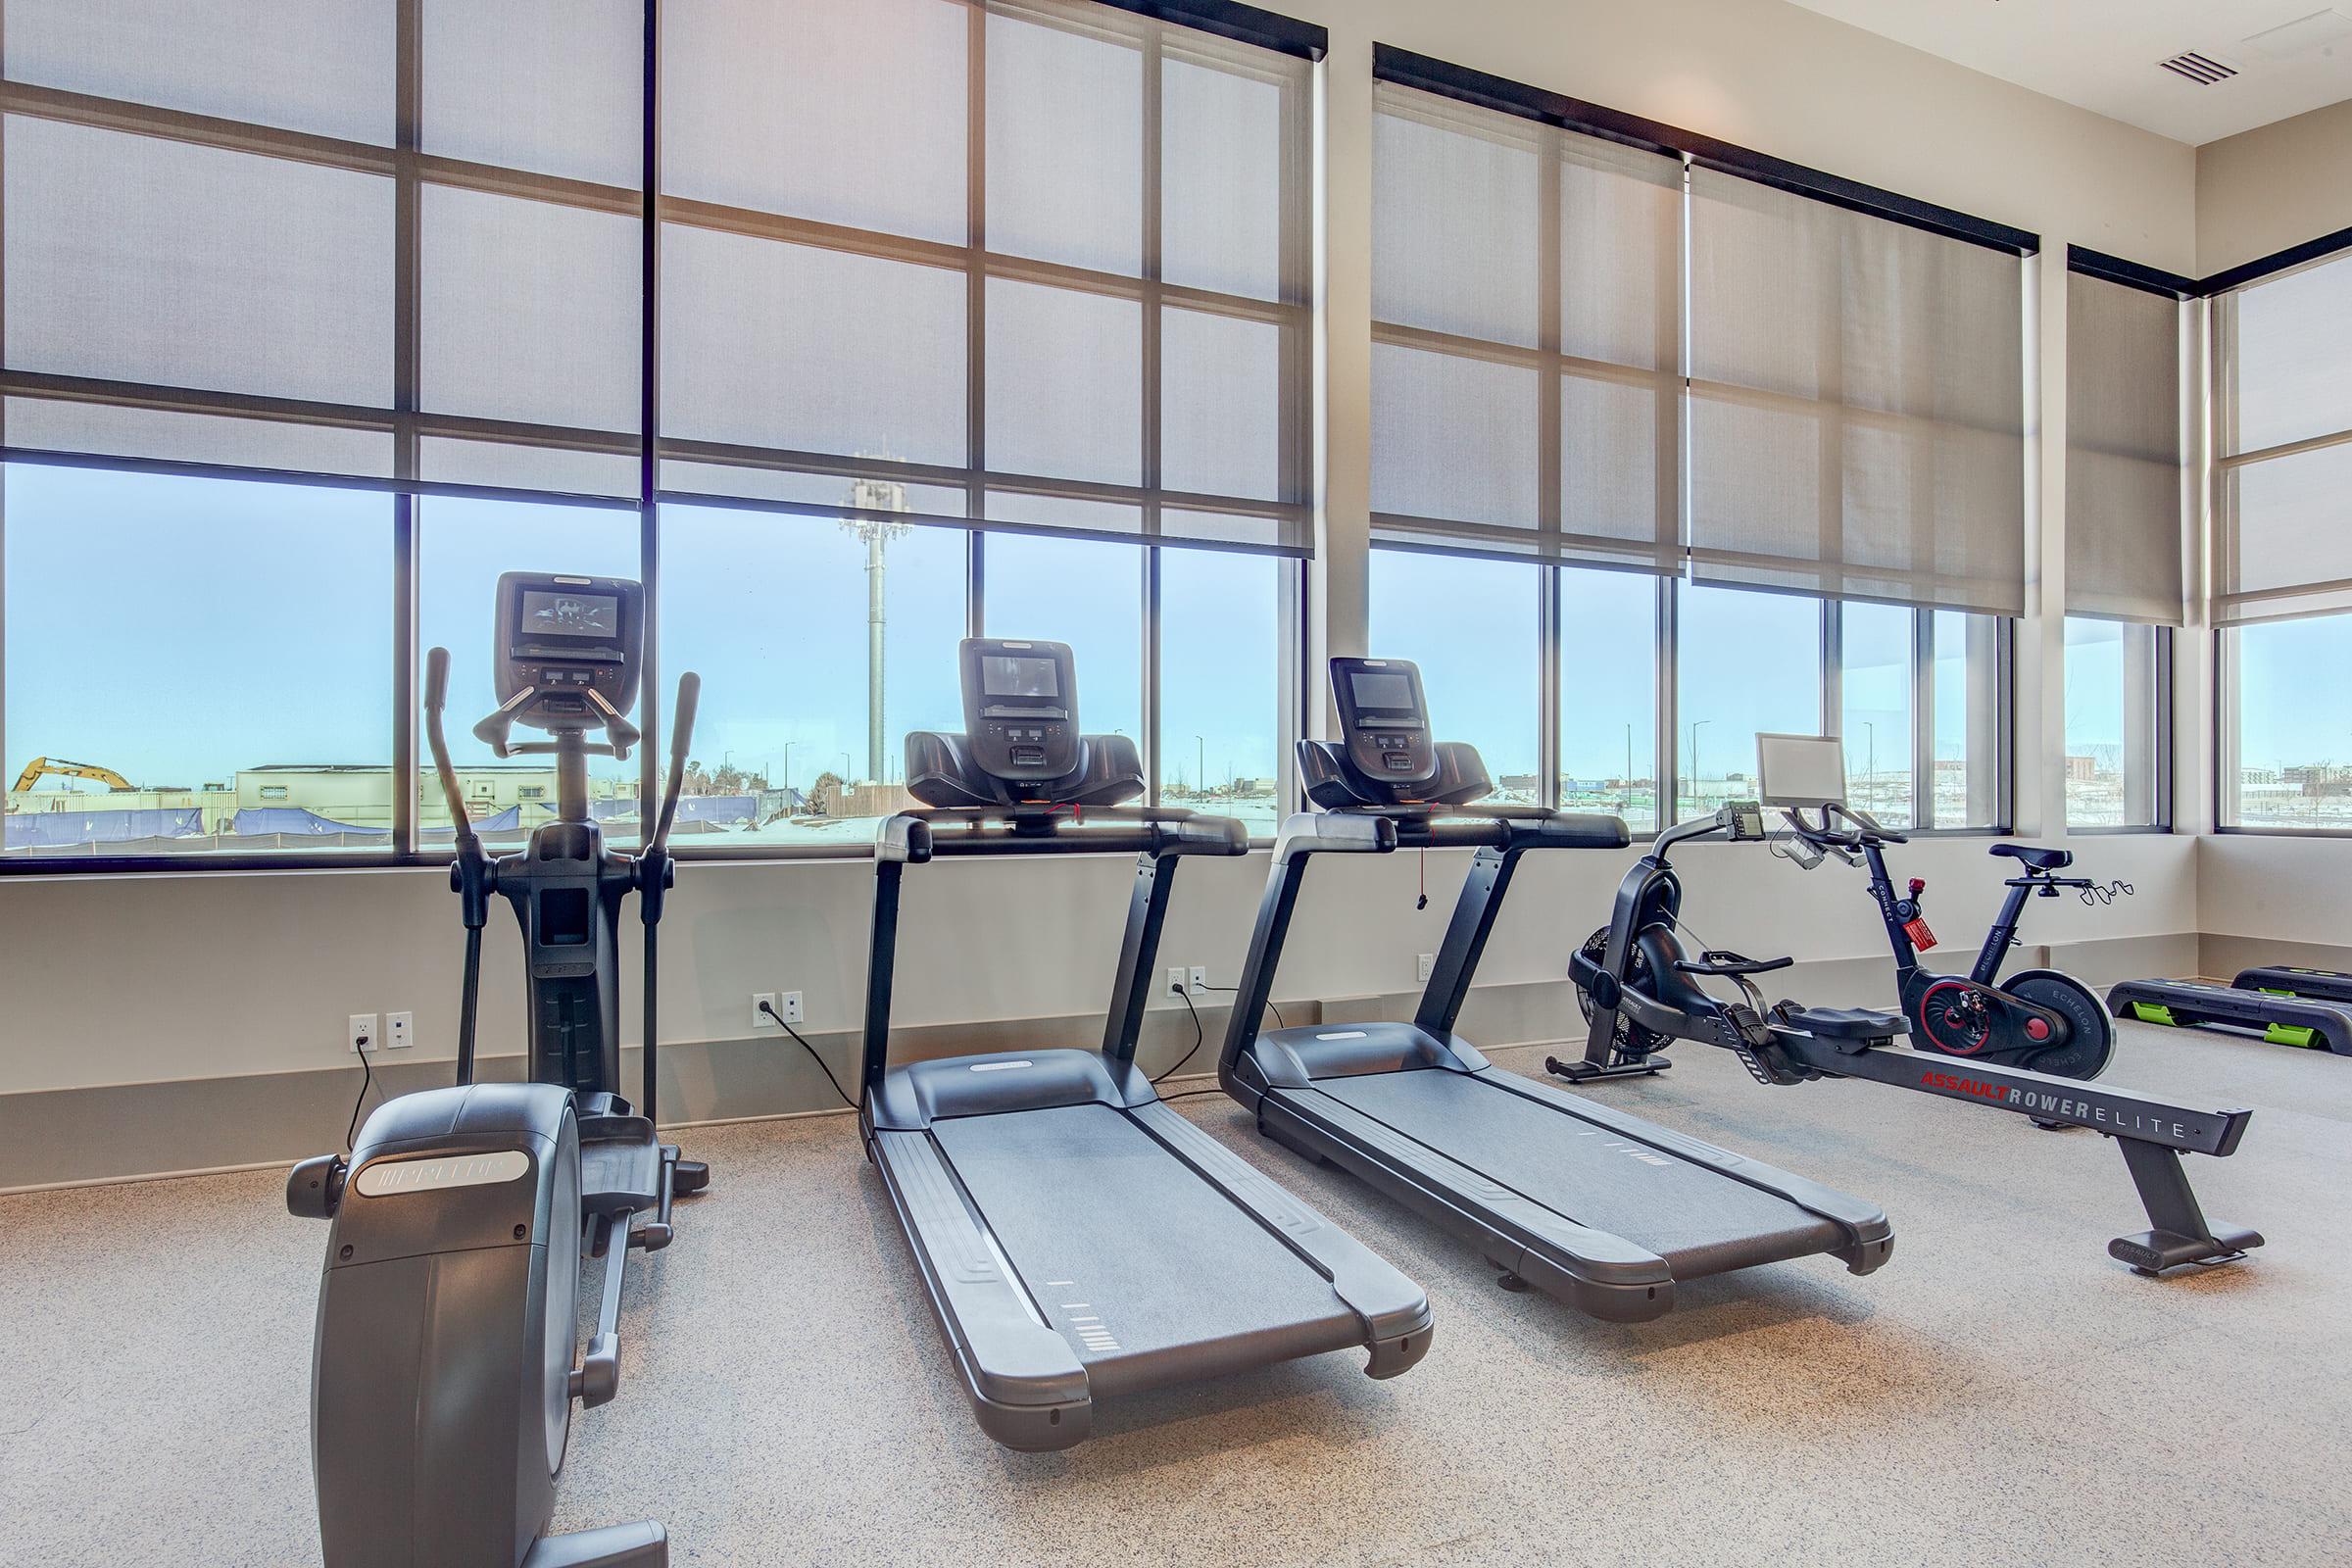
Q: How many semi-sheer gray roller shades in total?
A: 6